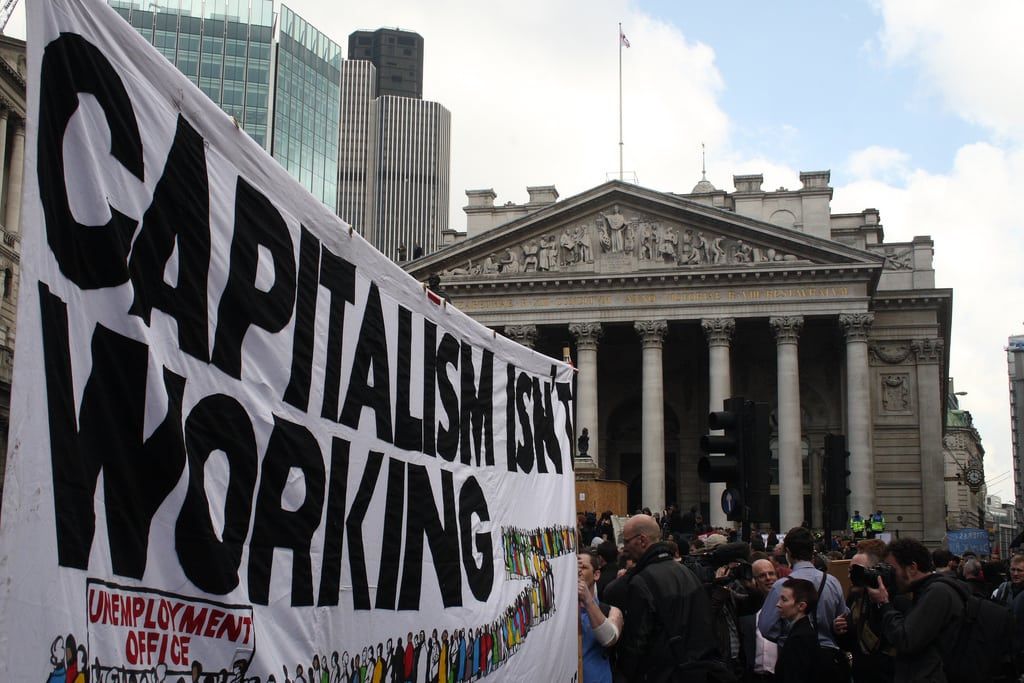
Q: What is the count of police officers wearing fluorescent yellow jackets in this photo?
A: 2